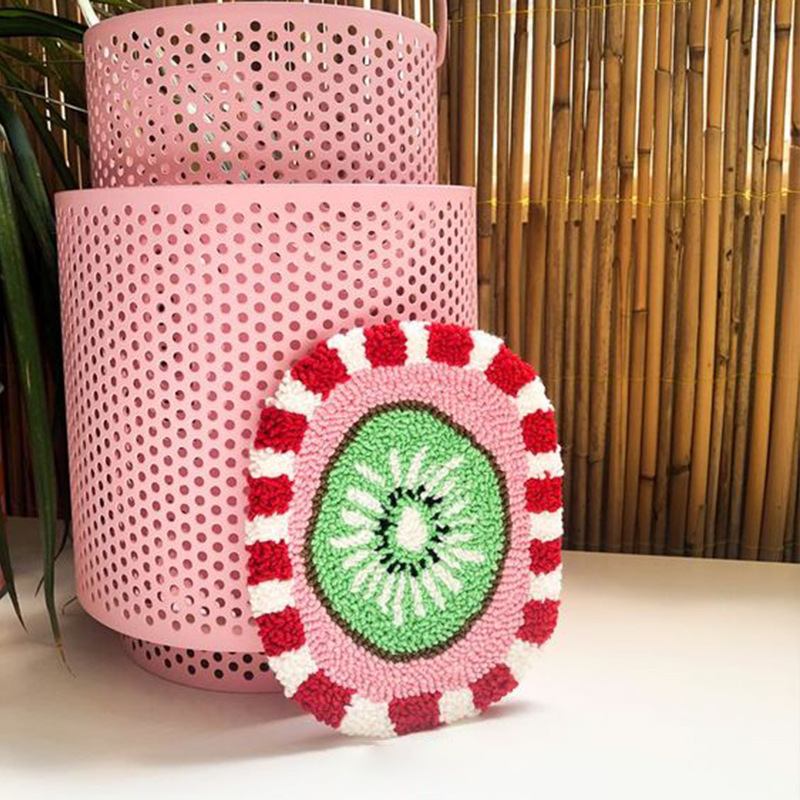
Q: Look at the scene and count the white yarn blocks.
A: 15